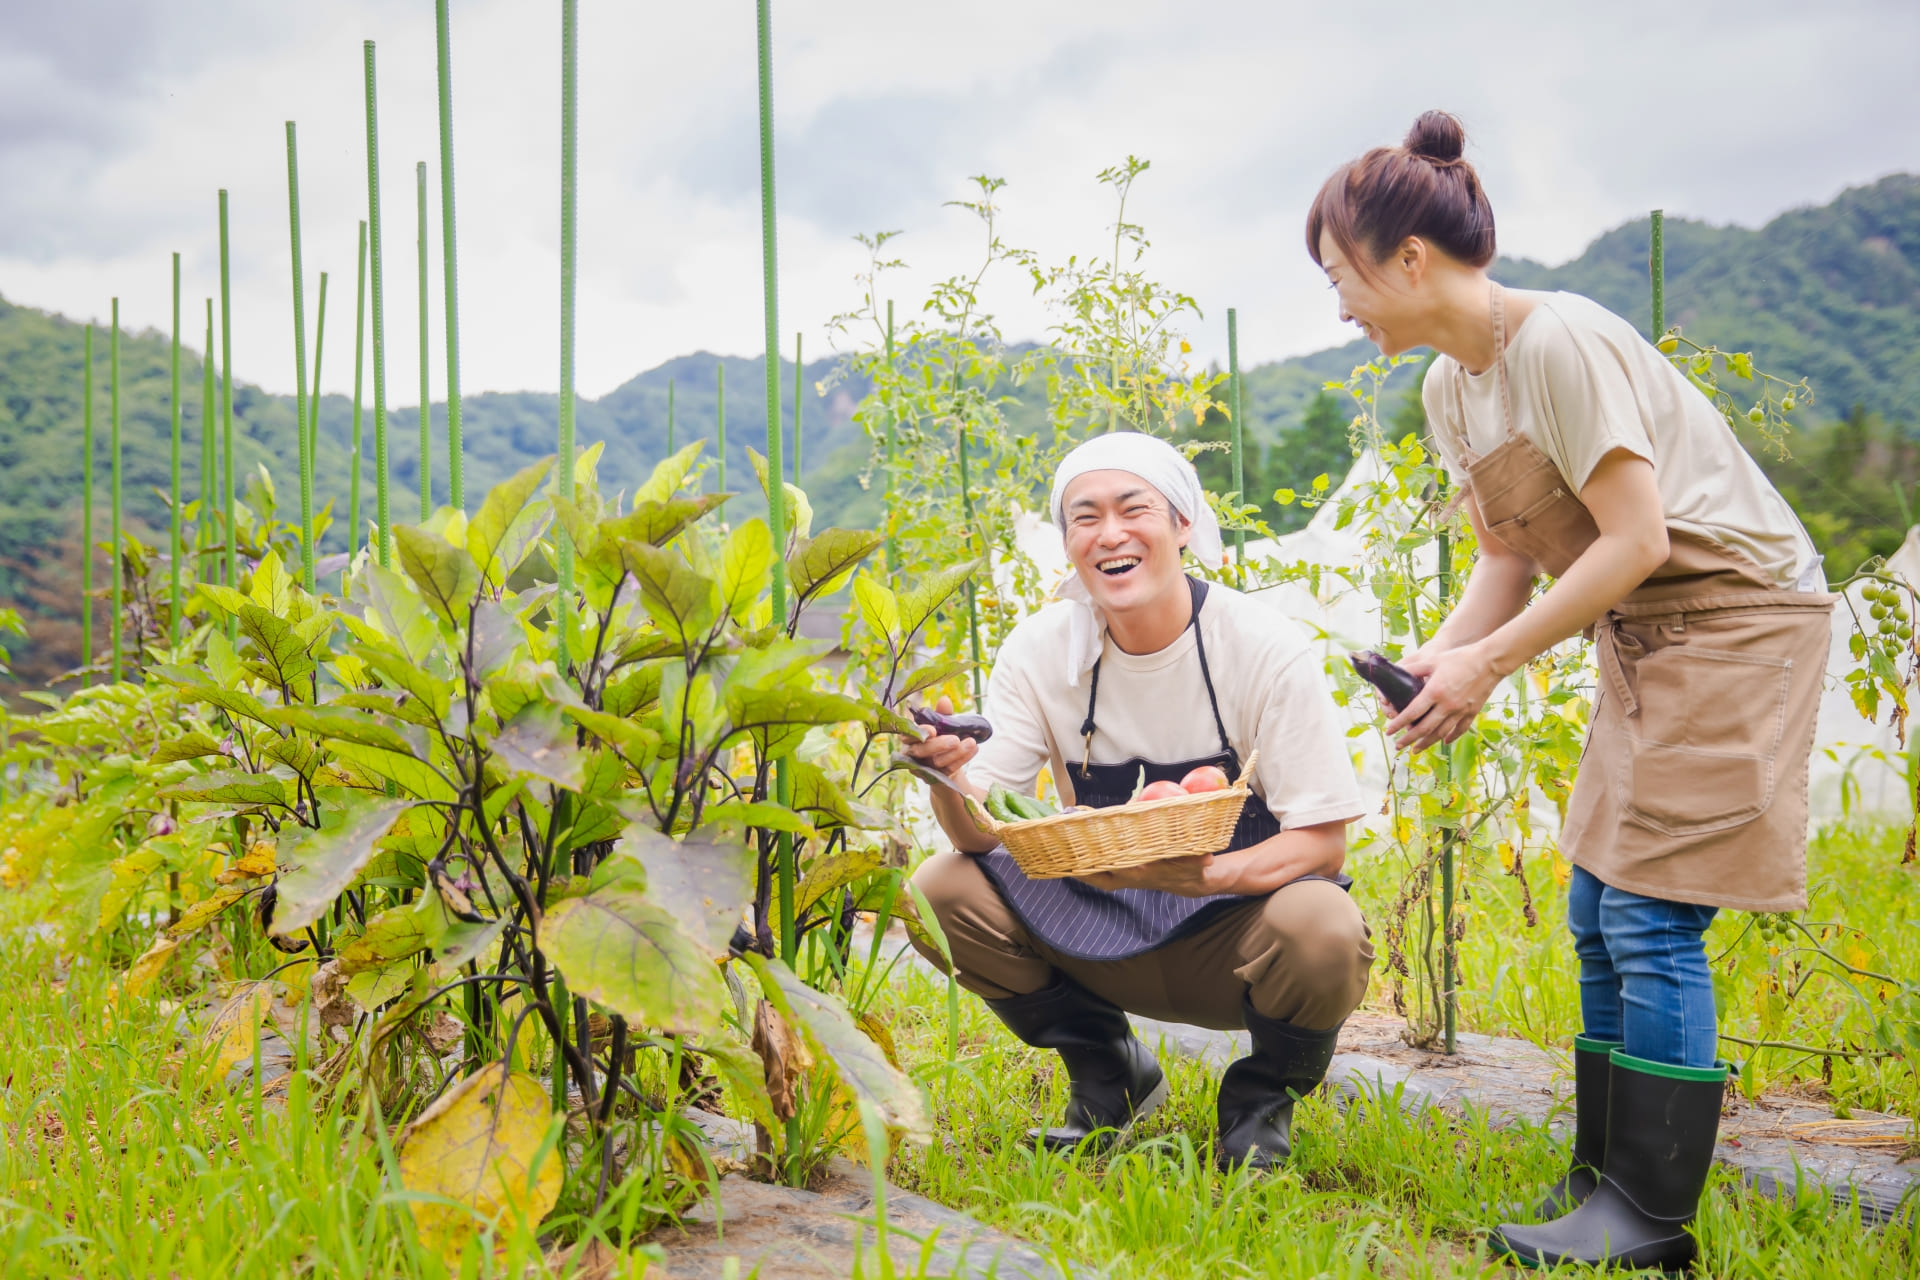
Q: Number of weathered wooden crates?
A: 0